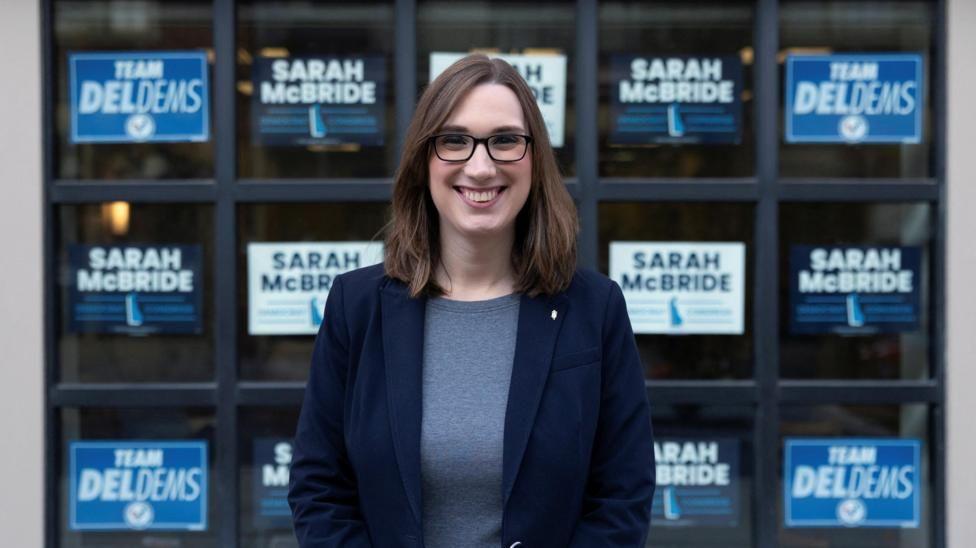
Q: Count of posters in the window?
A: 13